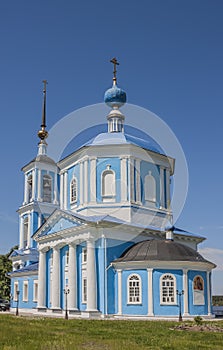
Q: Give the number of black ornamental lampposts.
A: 3